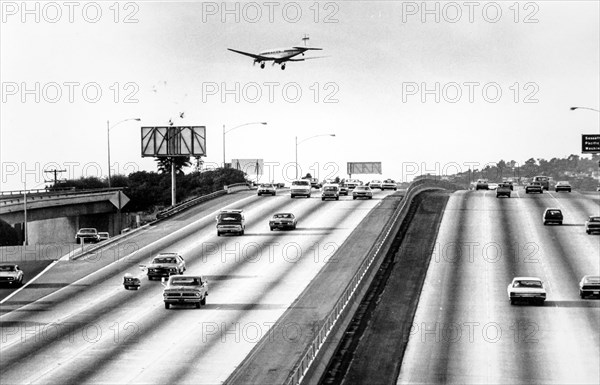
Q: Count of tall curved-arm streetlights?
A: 4